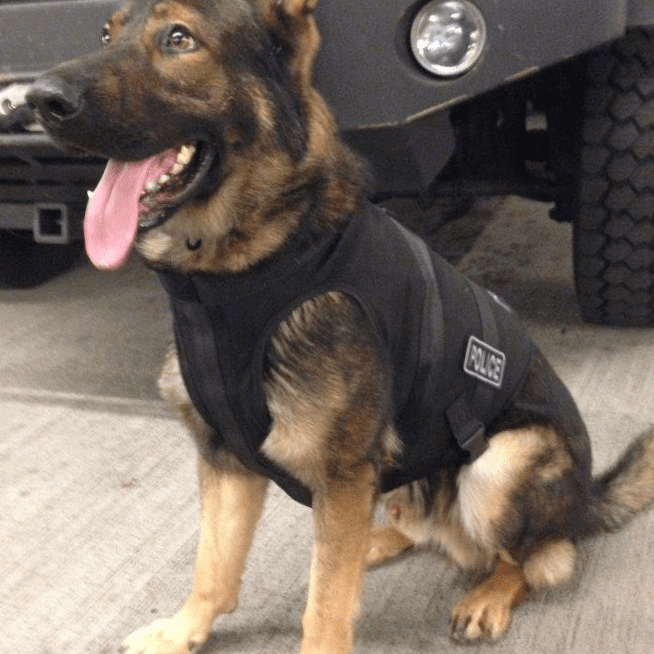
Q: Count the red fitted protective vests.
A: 0